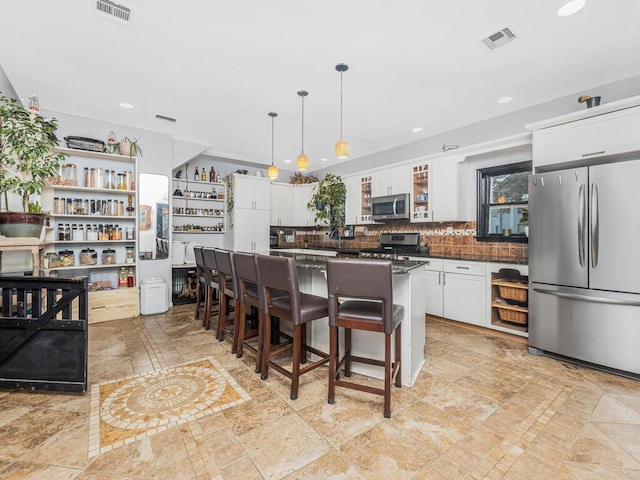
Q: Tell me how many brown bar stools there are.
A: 6